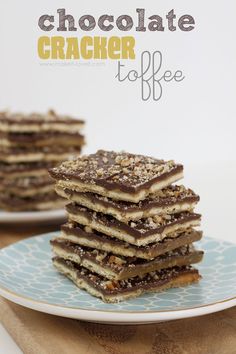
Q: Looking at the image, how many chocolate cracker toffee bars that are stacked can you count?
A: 6